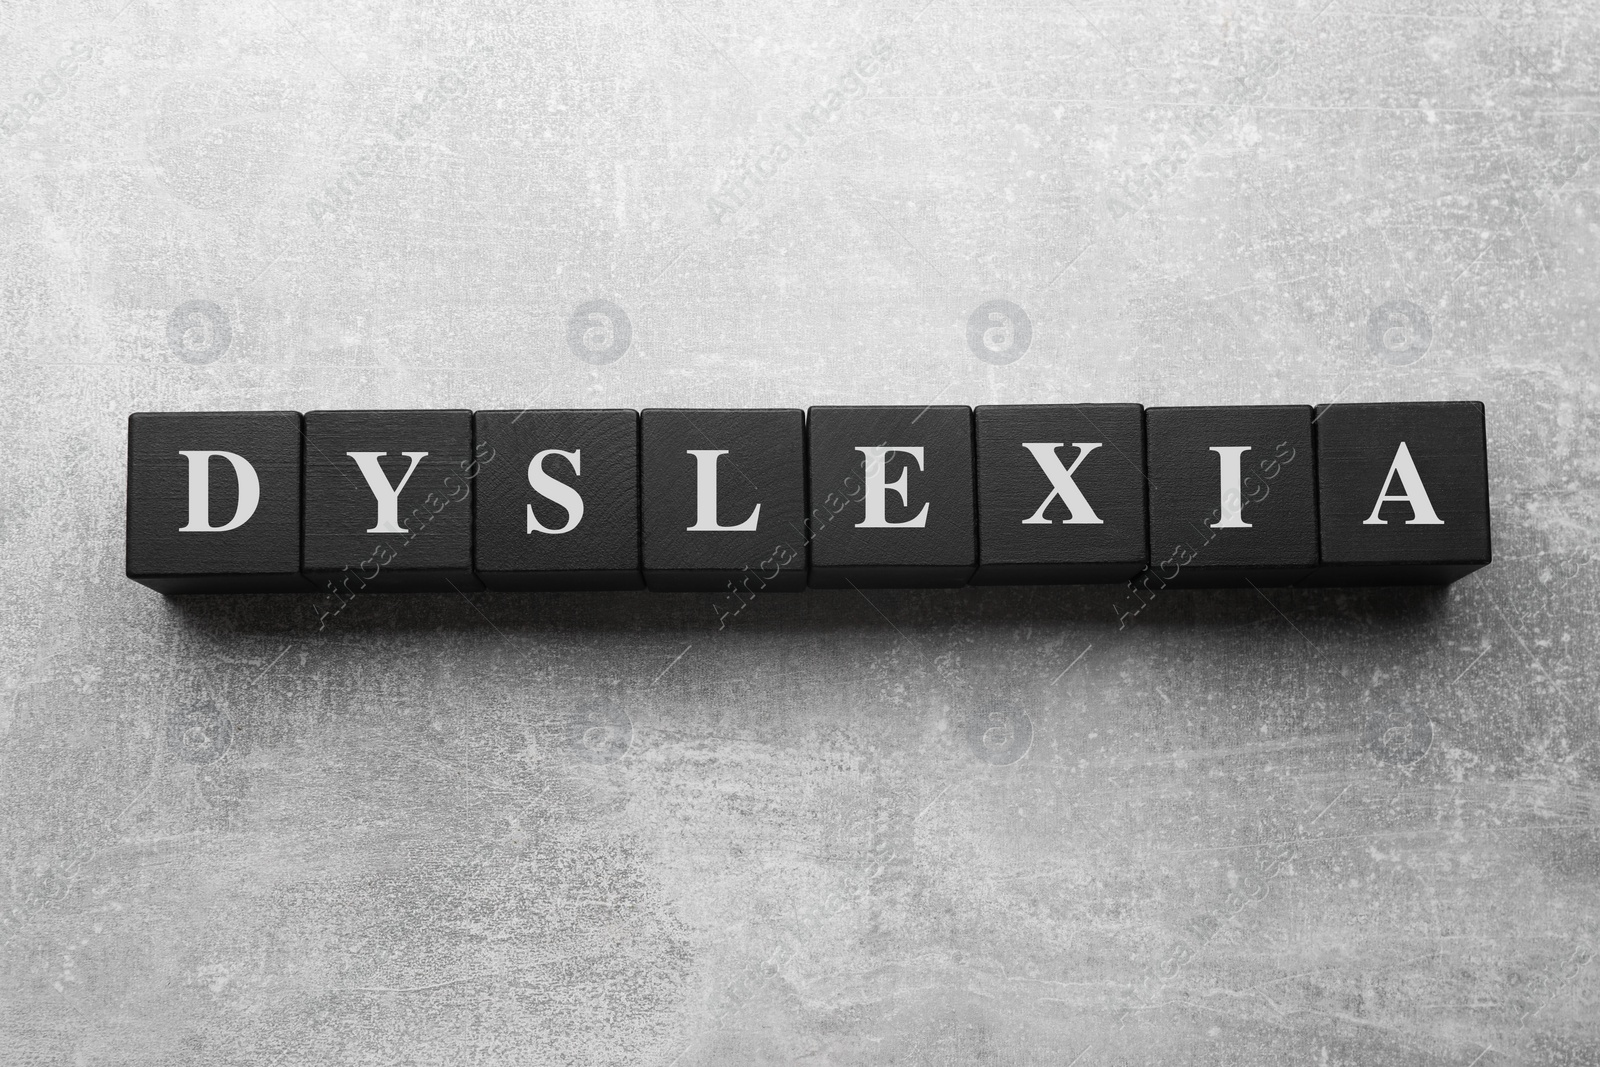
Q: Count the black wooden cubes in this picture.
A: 8